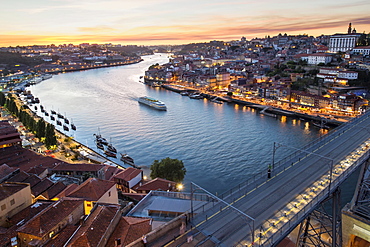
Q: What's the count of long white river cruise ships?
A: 1